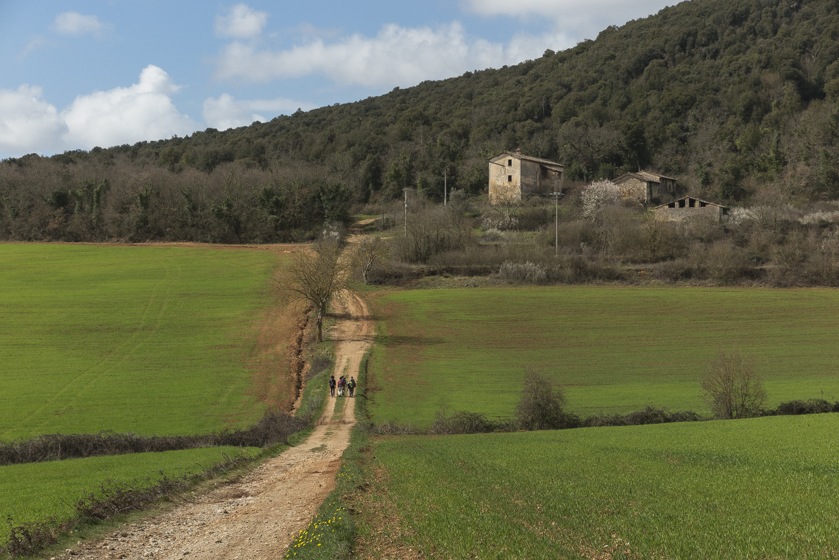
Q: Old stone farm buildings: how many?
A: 3